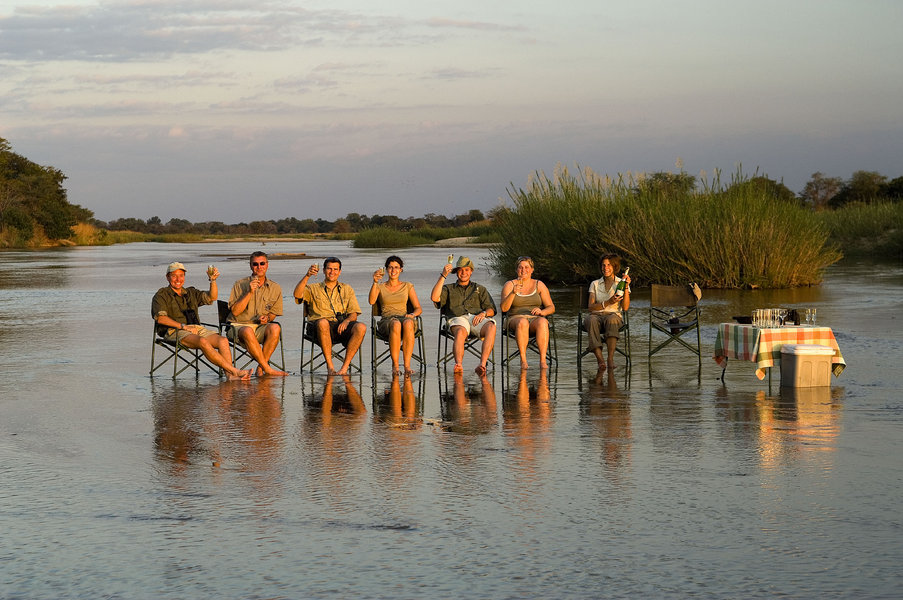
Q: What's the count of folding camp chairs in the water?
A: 8